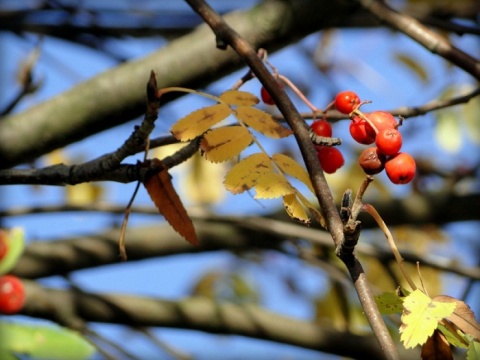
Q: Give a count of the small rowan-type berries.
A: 11